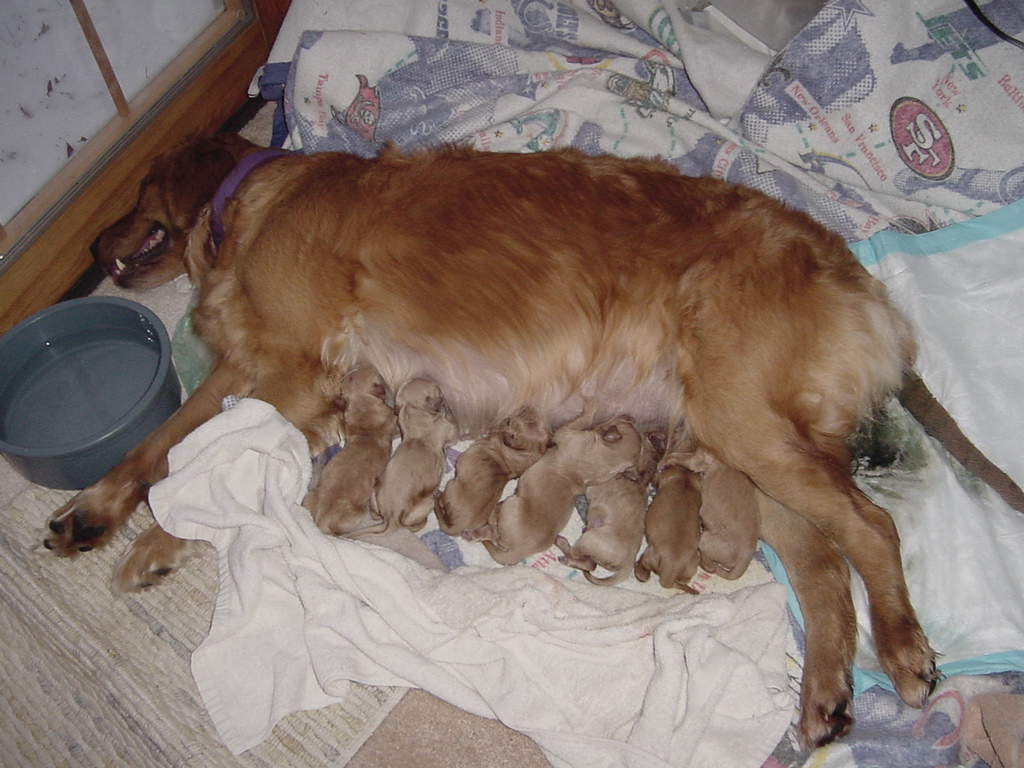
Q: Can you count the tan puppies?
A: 7